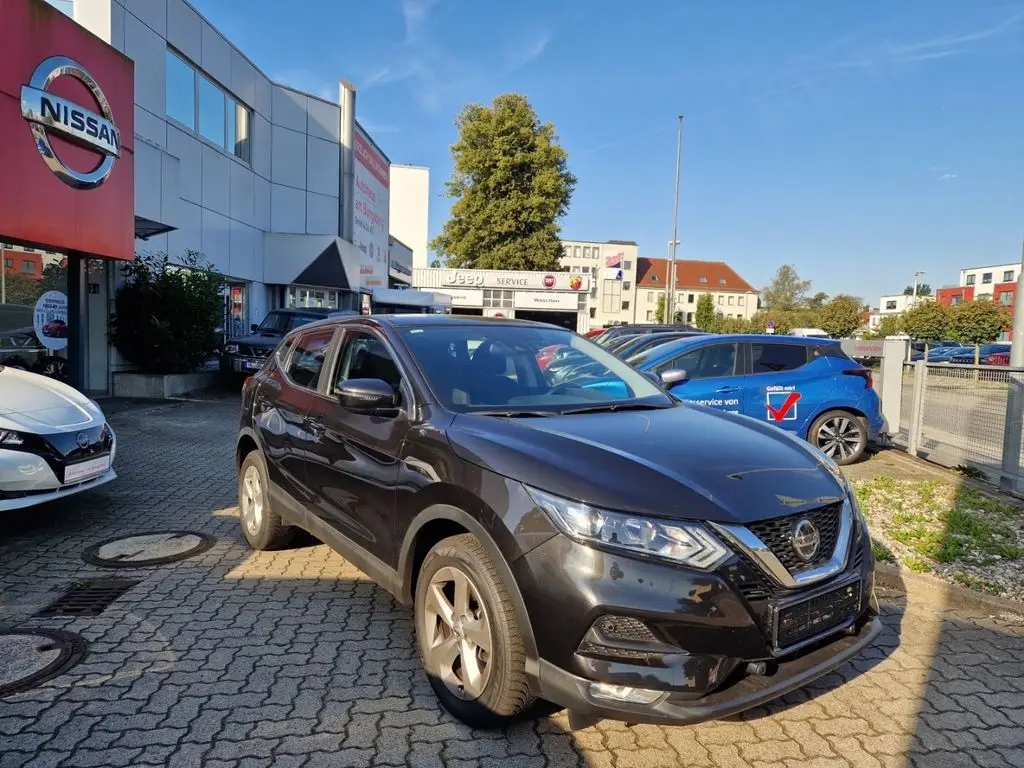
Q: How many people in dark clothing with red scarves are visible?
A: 0